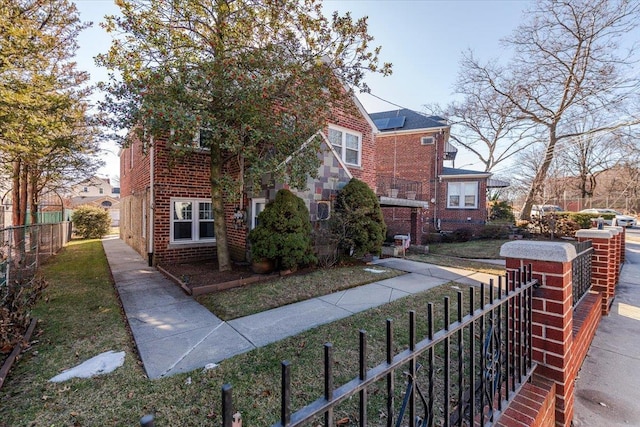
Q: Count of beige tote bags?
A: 0